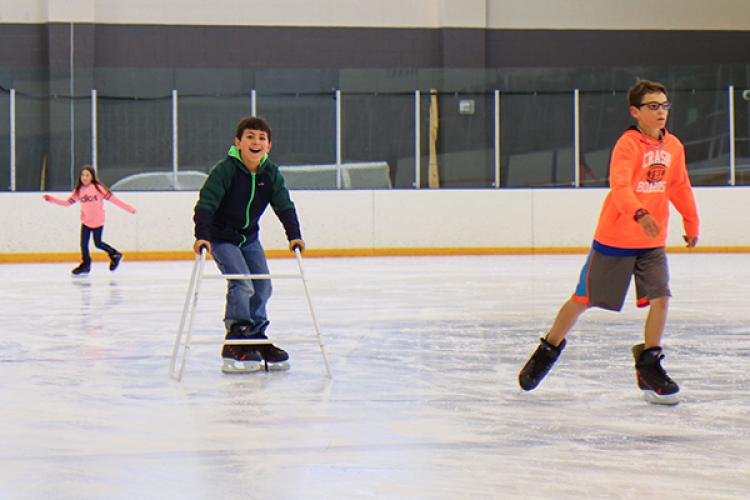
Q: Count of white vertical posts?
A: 9